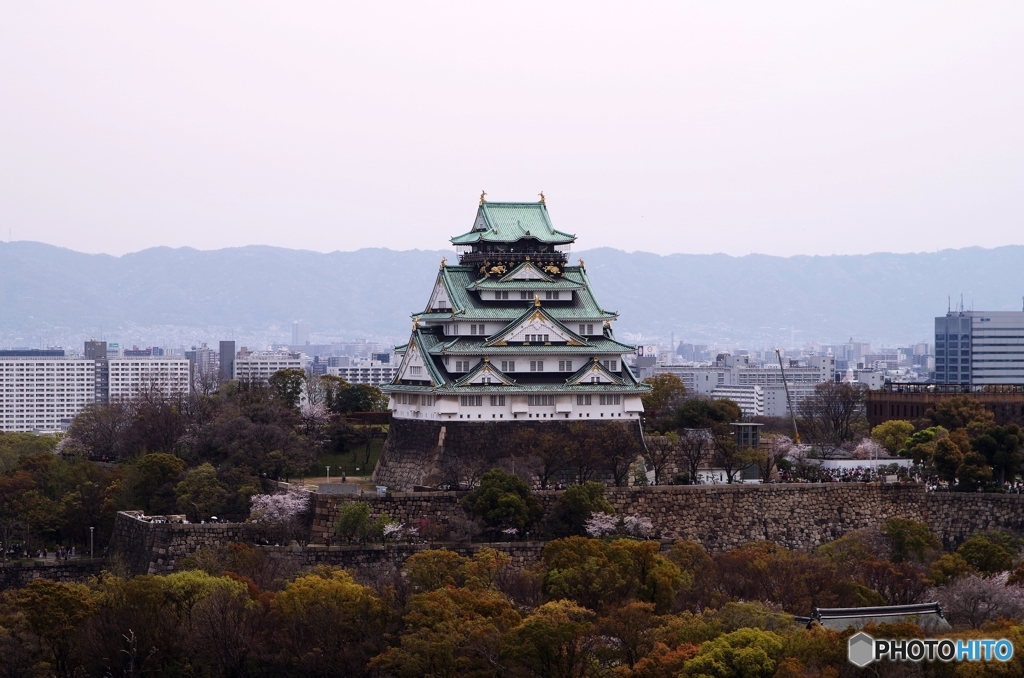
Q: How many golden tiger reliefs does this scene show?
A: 2